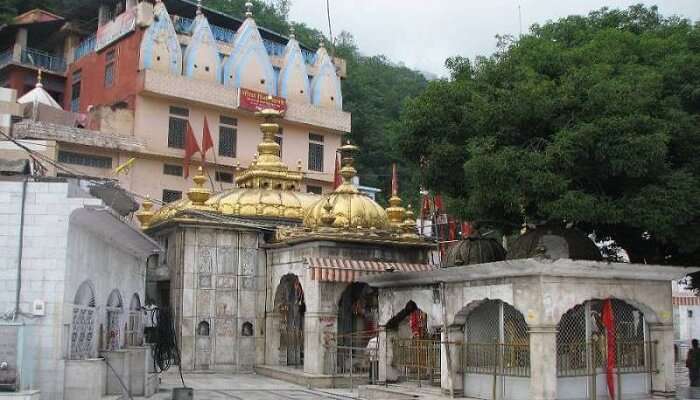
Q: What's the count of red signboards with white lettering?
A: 1